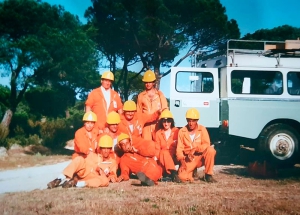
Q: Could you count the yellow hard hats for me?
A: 9